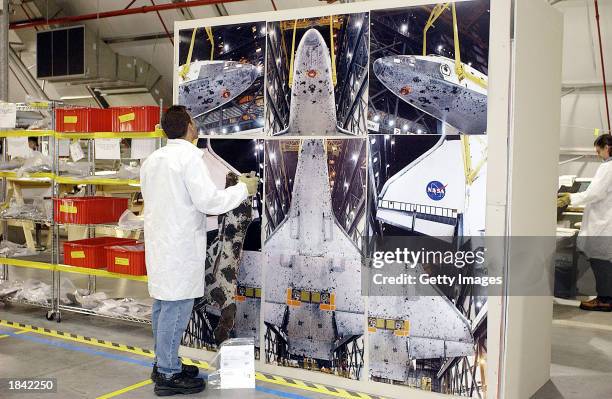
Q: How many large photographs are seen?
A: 6